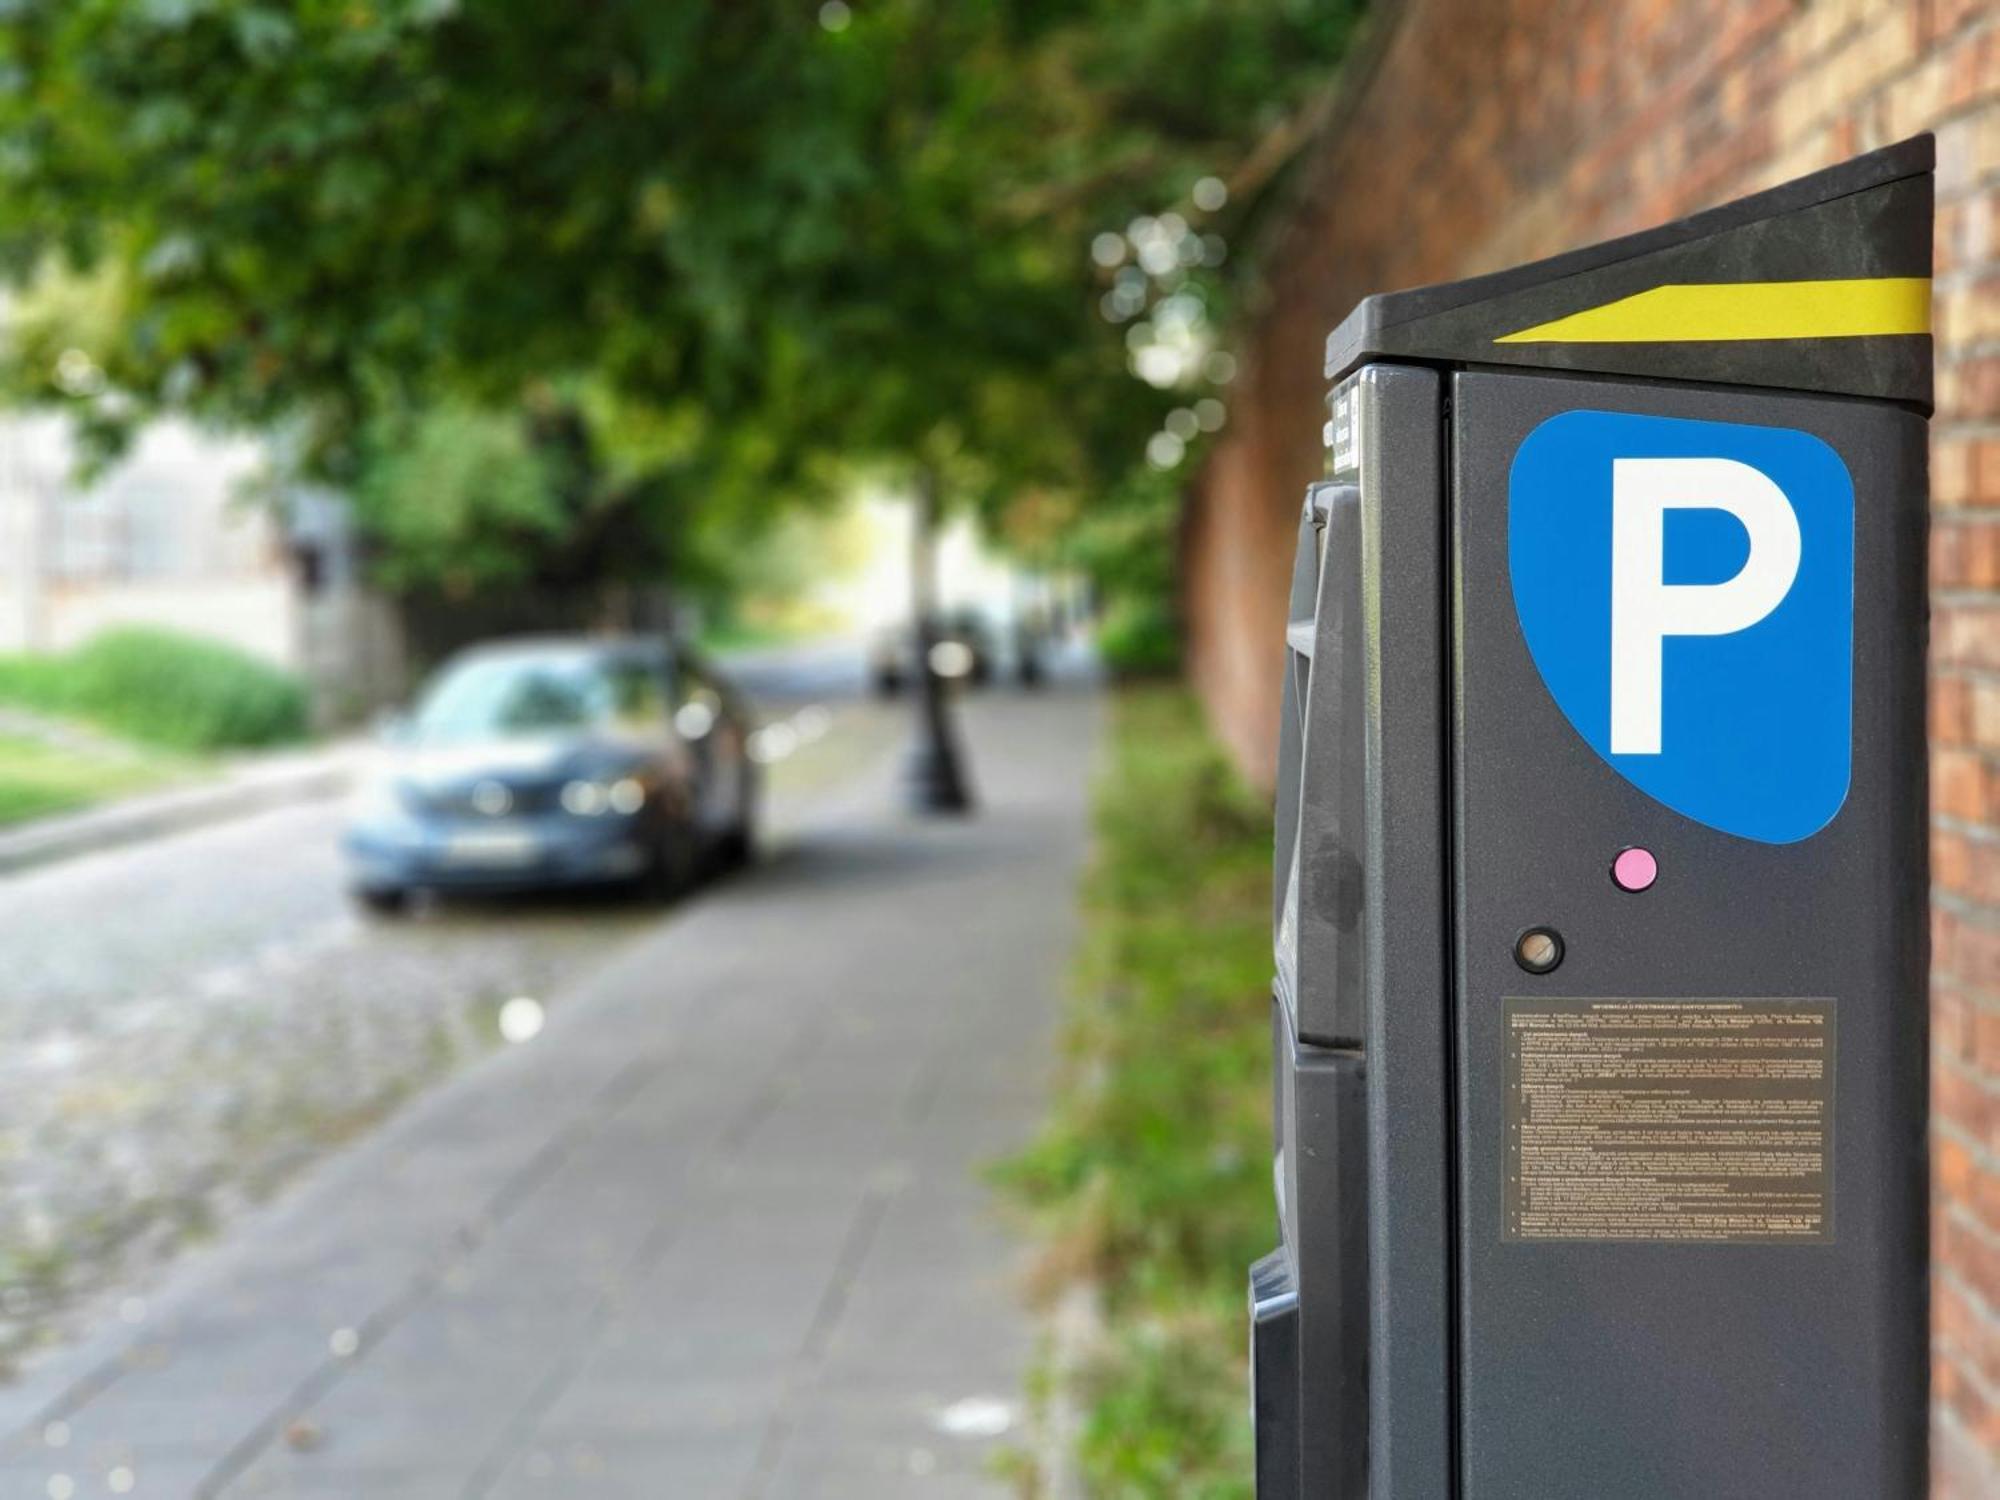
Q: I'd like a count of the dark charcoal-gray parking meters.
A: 1